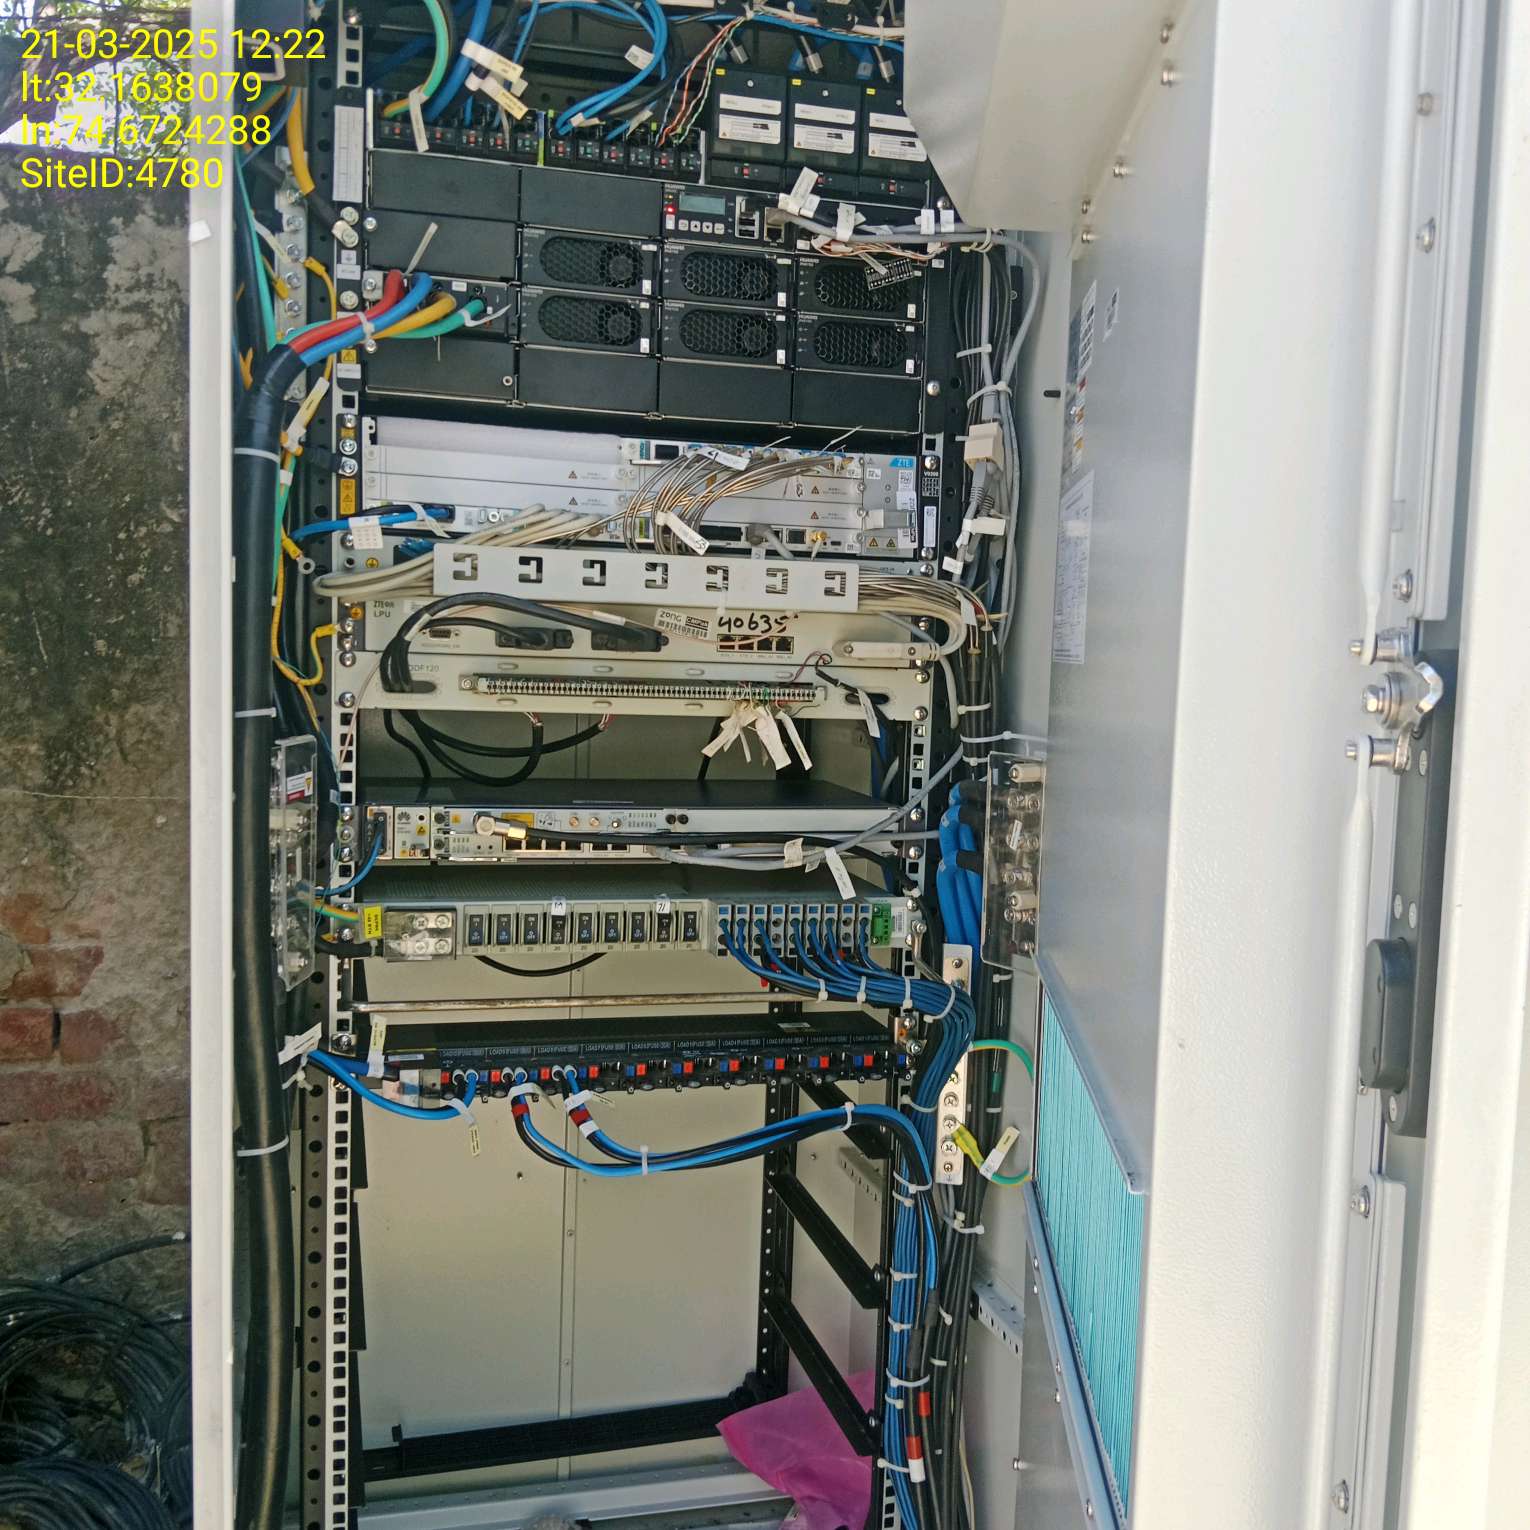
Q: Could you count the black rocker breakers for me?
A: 9